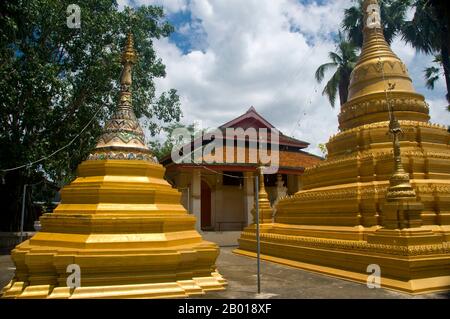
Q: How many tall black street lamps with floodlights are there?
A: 0